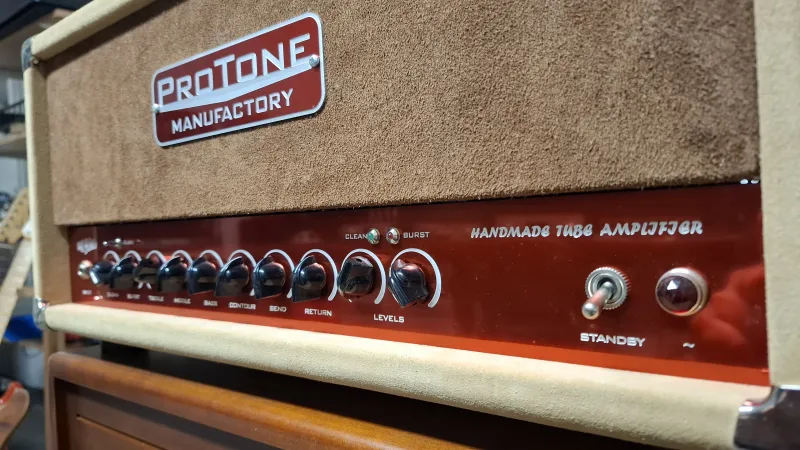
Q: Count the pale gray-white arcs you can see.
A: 10